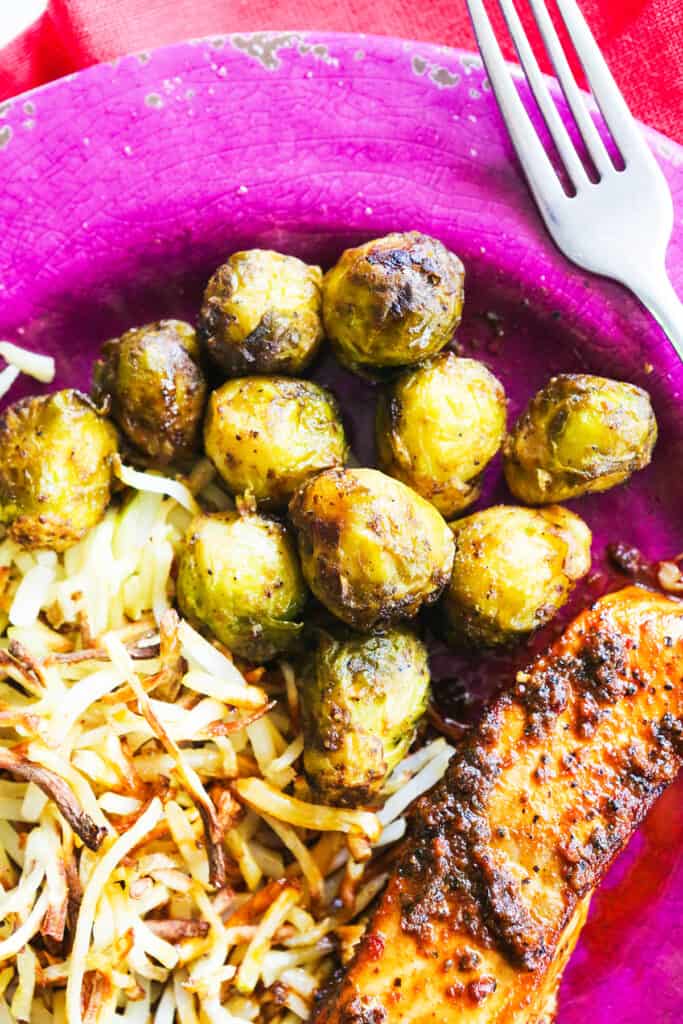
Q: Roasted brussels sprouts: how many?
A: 11